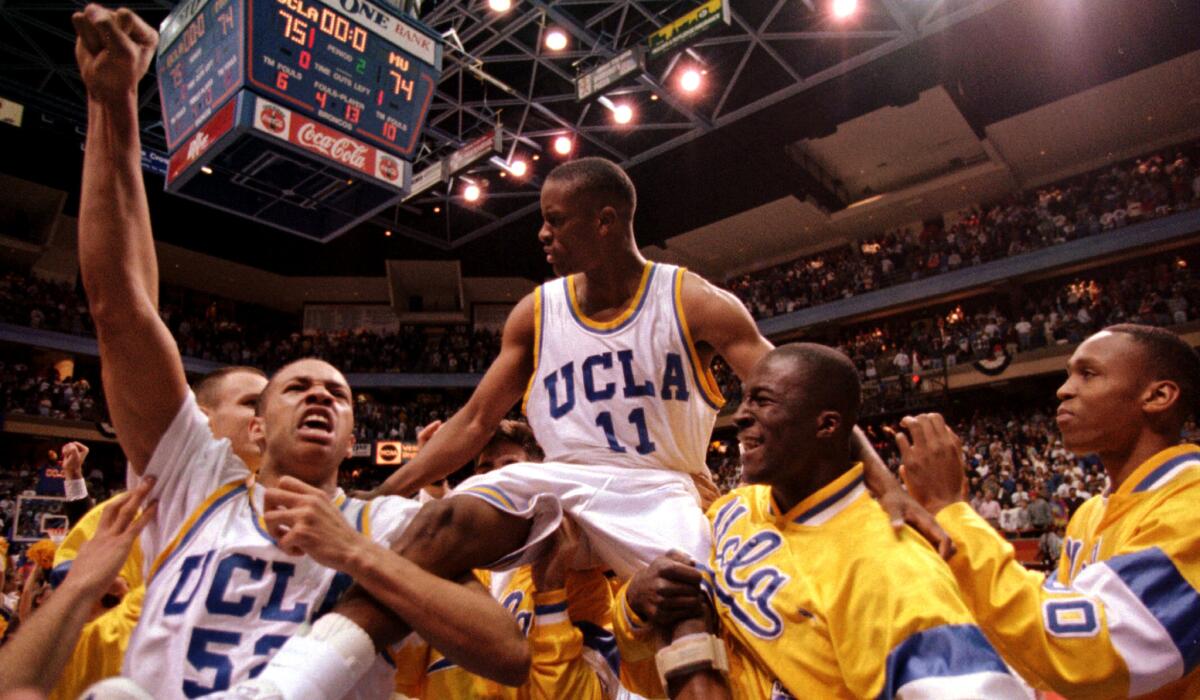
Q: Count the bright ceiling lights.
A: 8